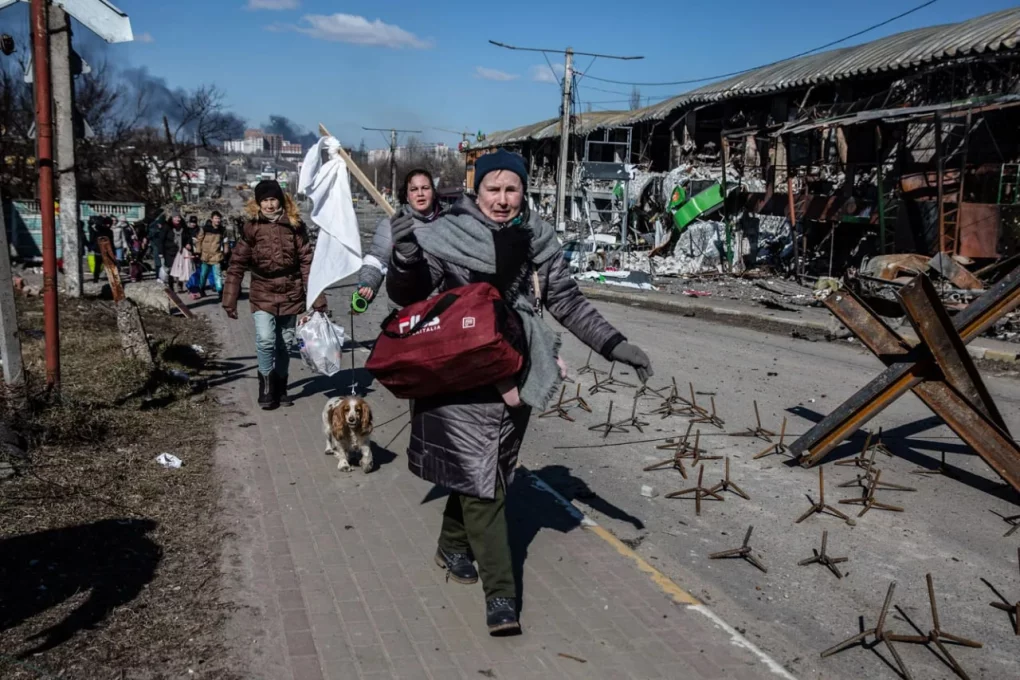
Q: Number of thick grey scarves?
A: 1